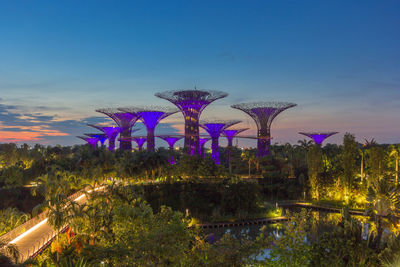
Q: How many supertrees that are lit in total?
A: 13